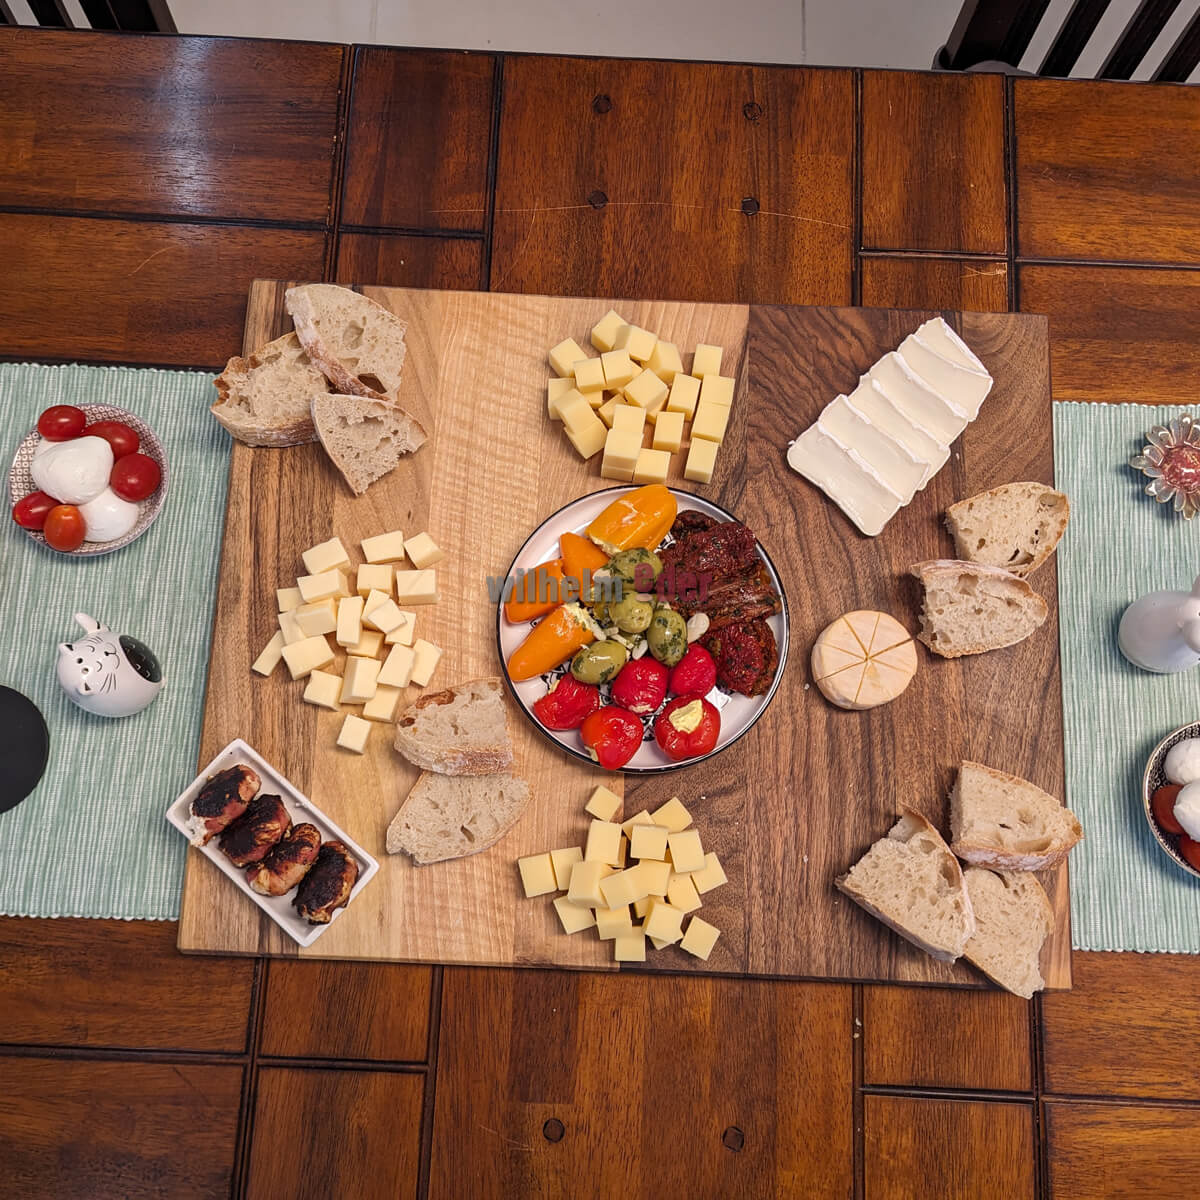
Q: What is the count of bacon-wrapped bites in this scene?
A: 4